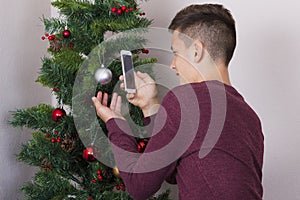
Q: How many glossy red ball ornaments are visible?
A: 4